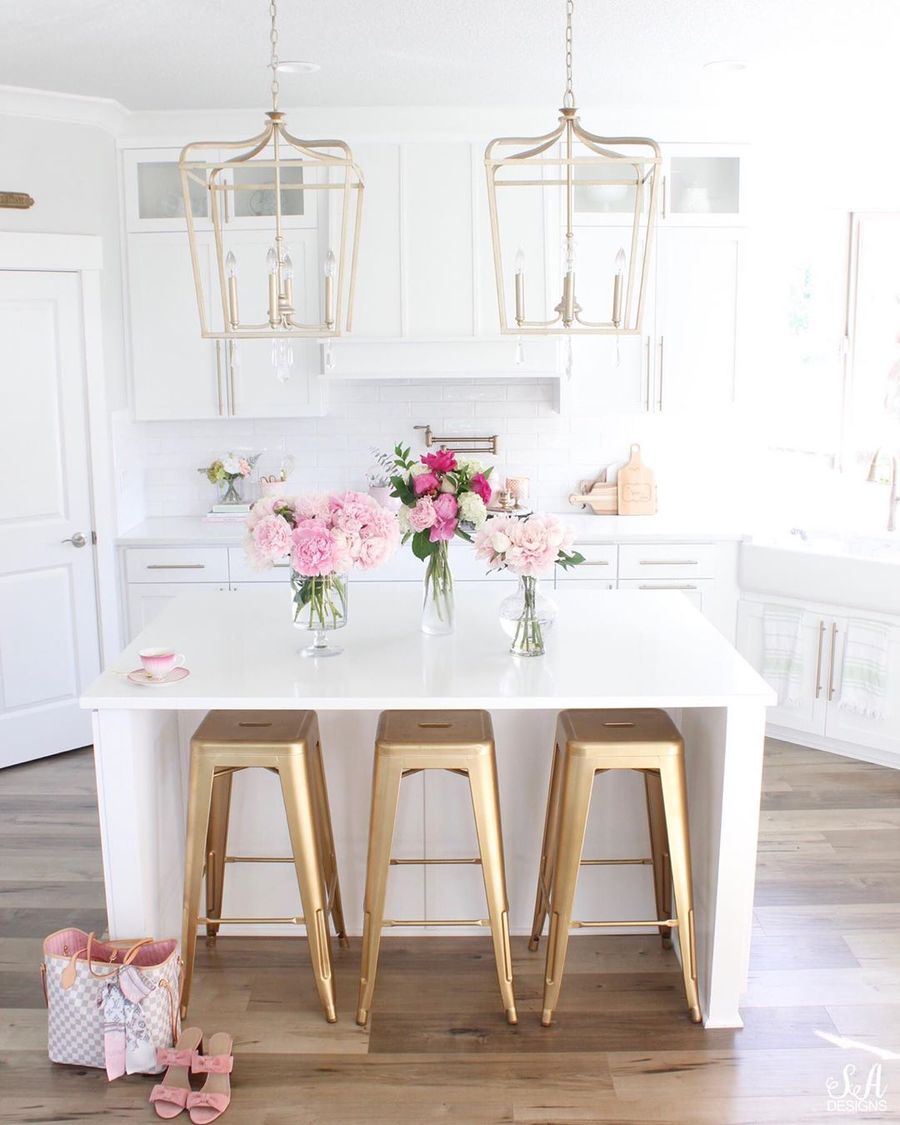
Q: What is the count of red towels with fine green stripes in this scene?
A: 0